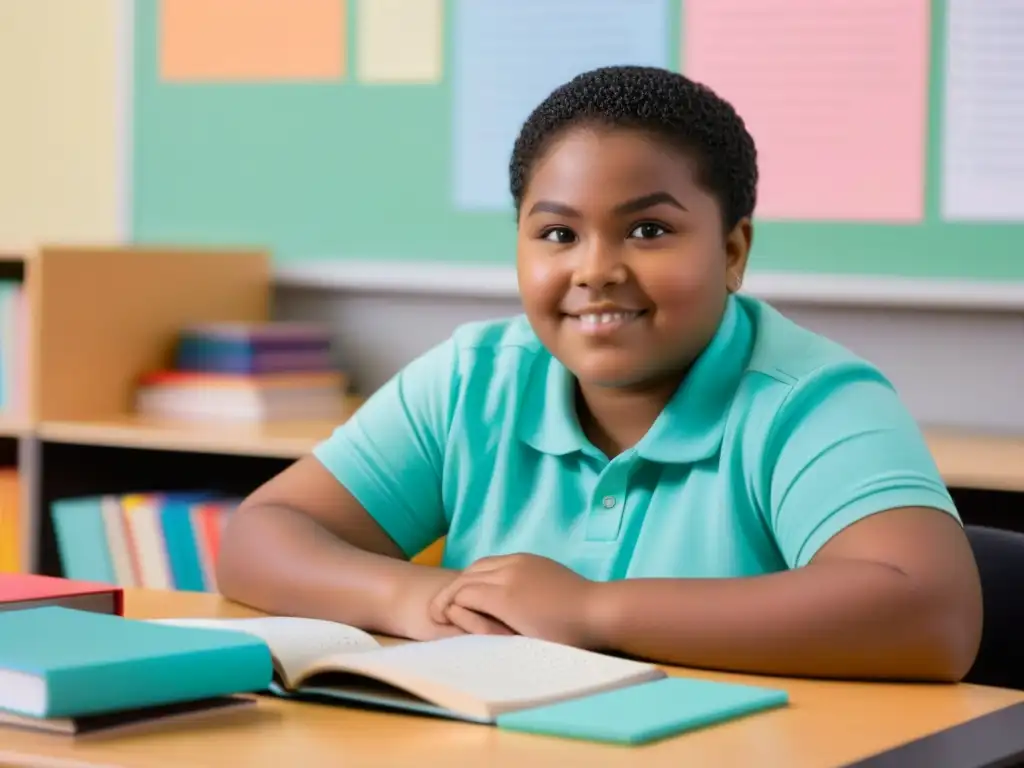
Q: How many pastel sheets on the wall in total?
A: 5